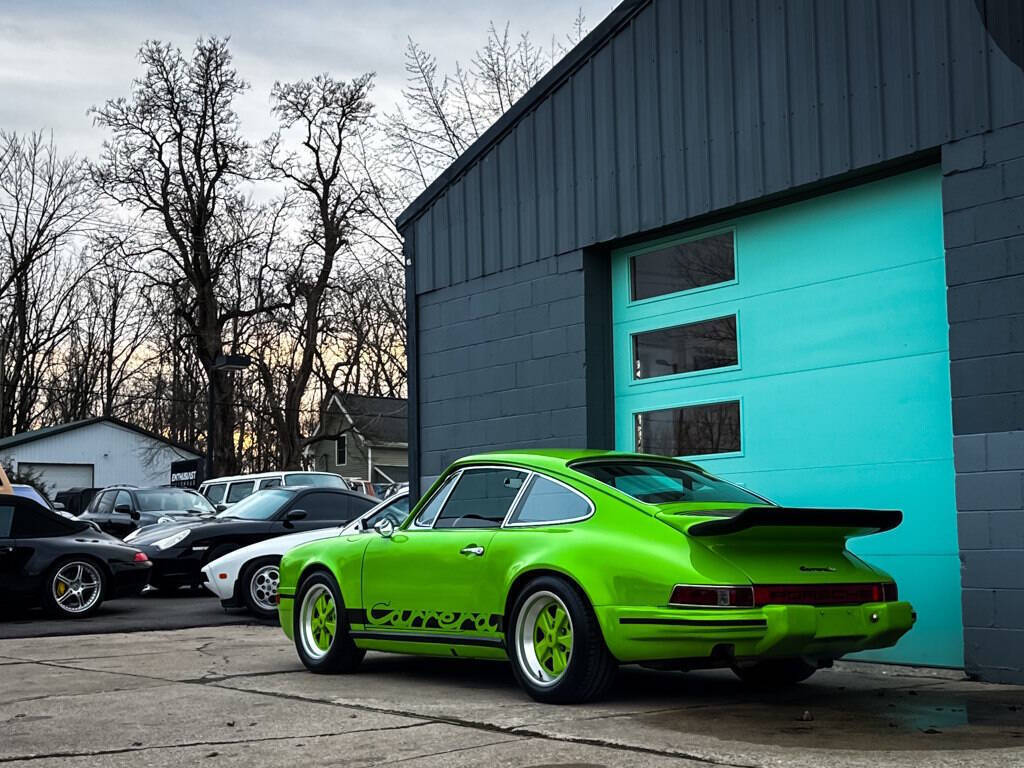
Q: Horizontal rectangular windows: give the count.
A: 3